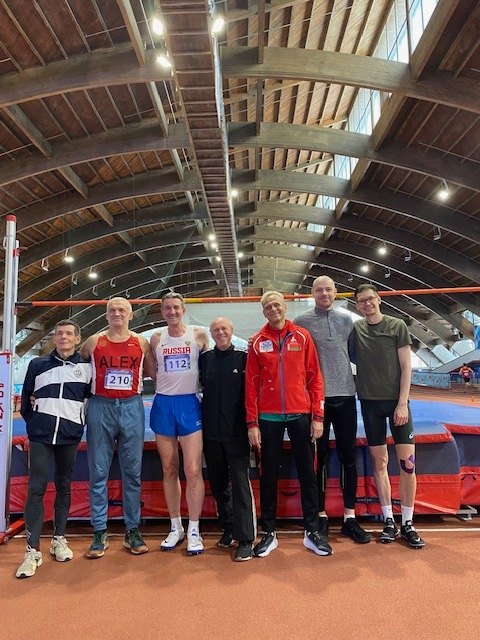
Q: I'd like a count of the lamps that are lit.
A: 13